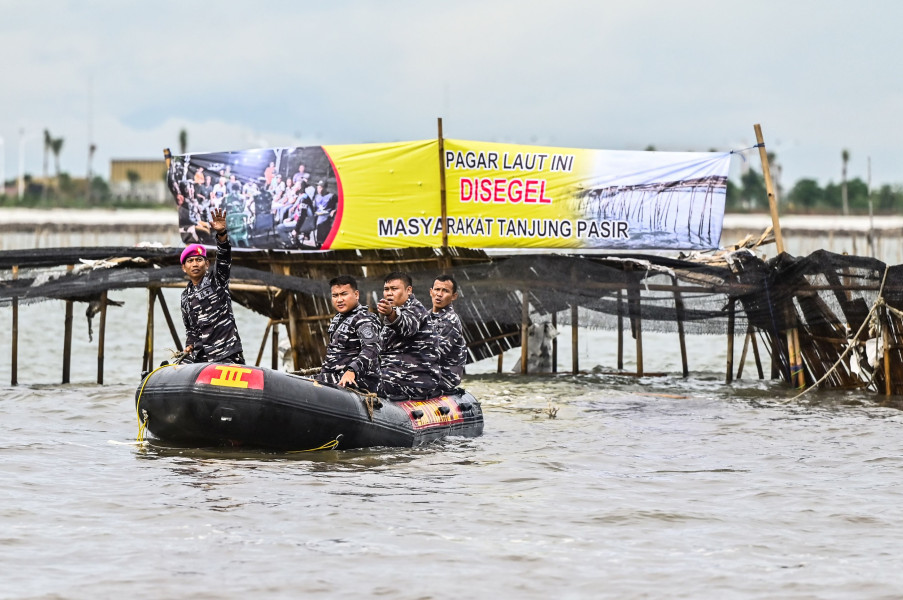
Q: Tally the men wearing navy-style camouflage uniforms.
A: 4